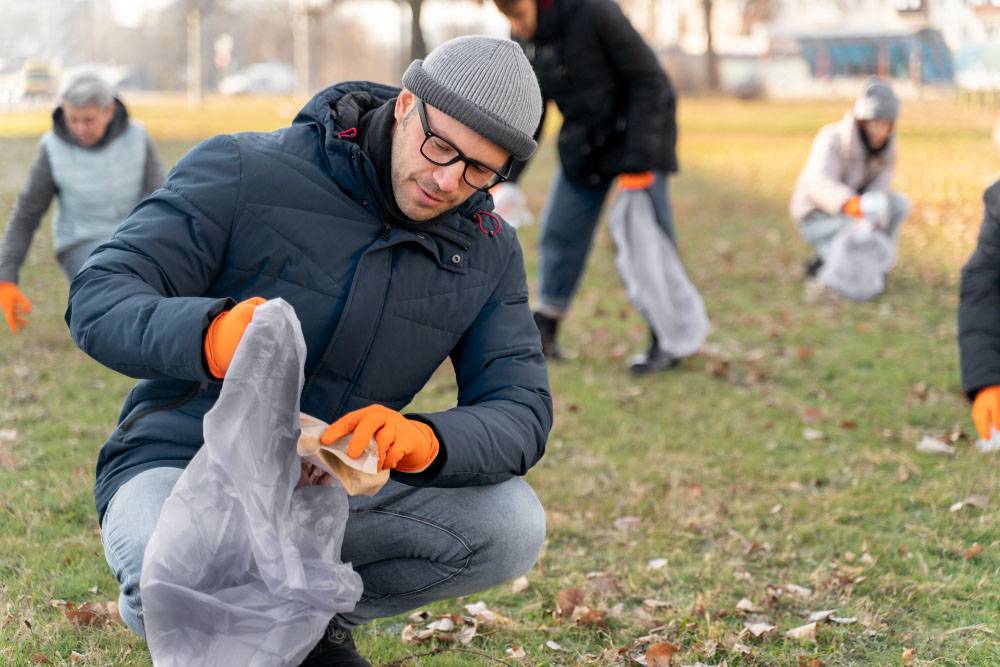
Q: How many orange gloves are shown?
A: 6